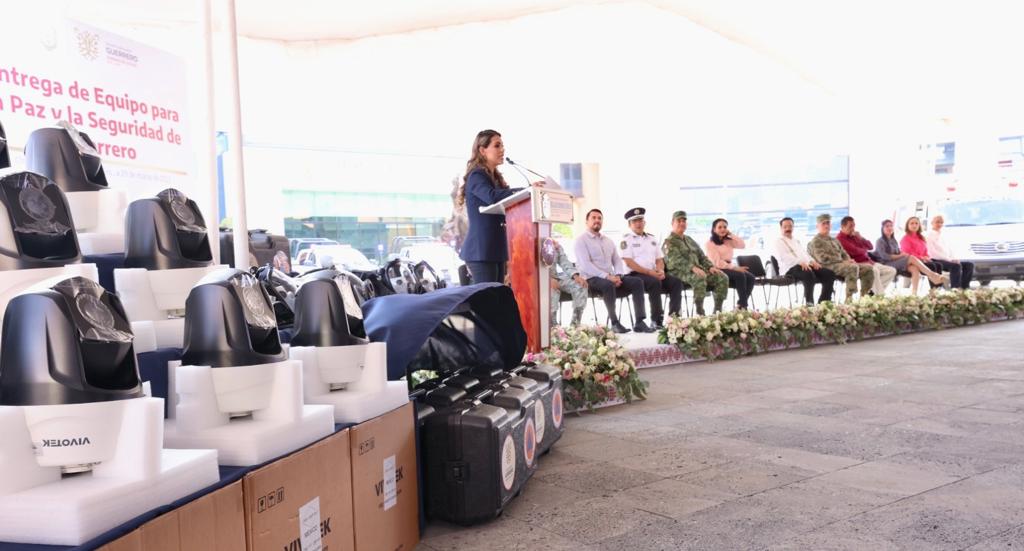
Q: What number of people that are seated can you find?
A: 11